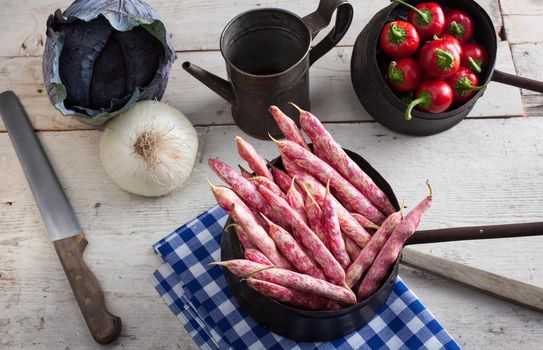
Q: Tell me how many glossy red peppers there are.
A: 9